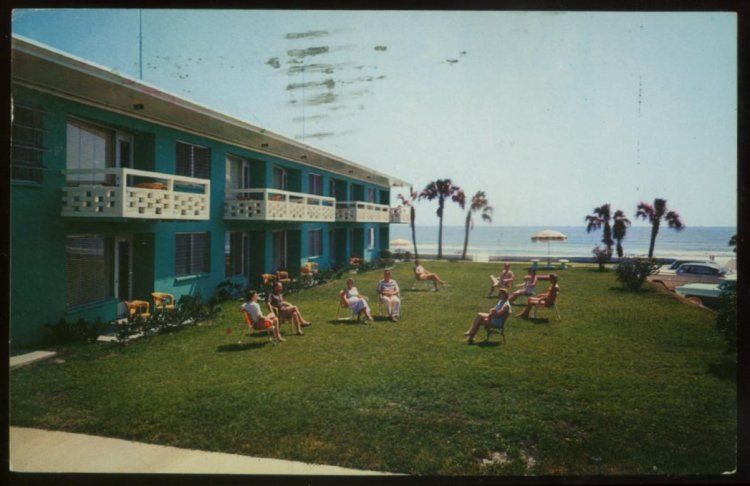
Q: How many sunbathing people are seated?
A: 9